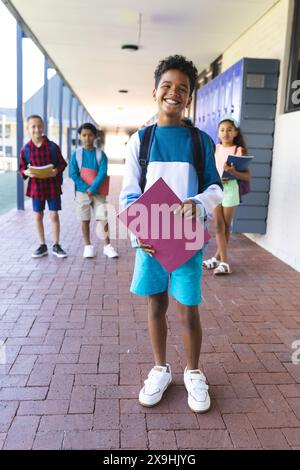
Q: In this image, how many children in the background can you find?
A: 3